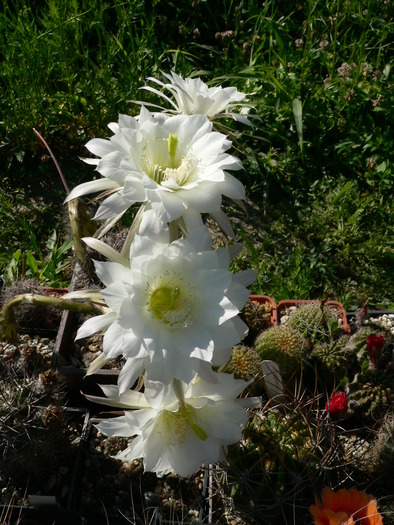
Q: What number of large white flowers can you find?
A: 4